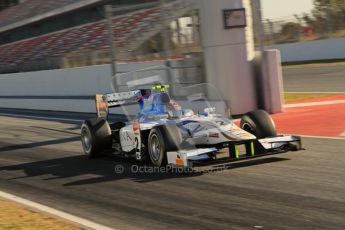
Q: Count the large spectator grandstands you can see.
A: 1